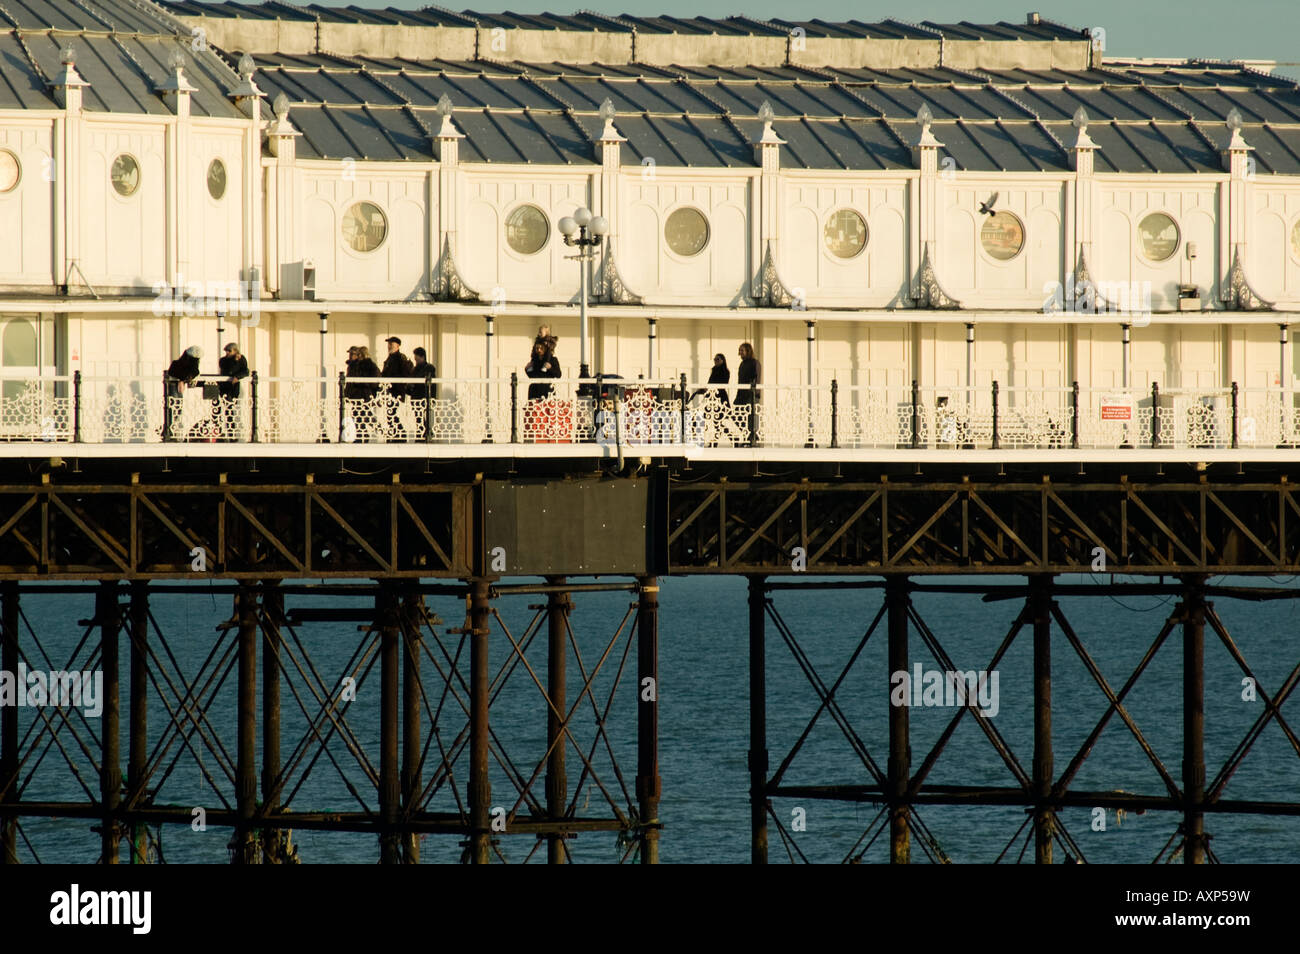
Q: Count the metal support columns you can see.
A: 14